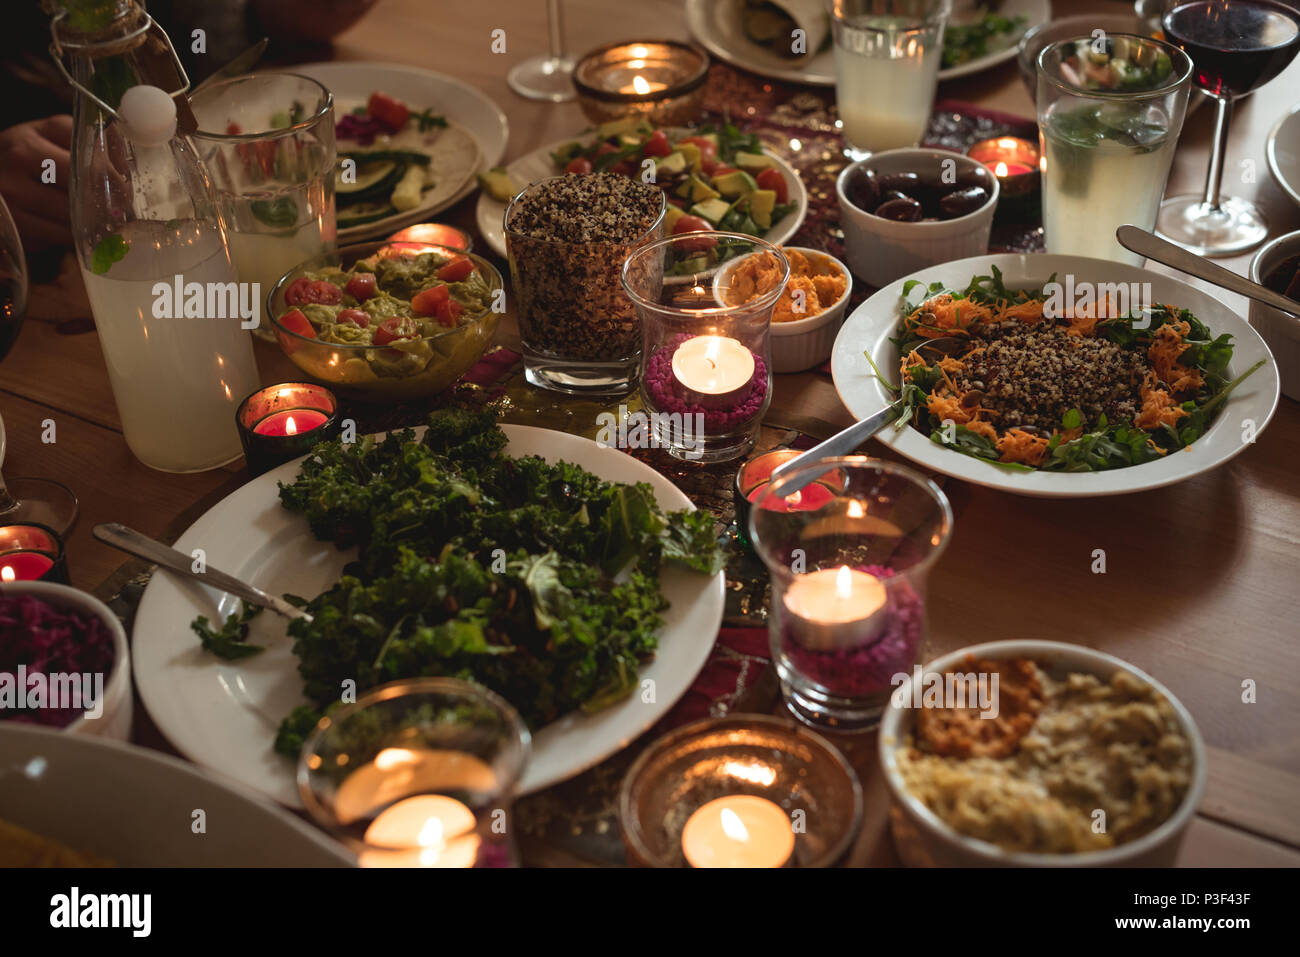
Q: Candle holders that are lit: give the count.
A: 10